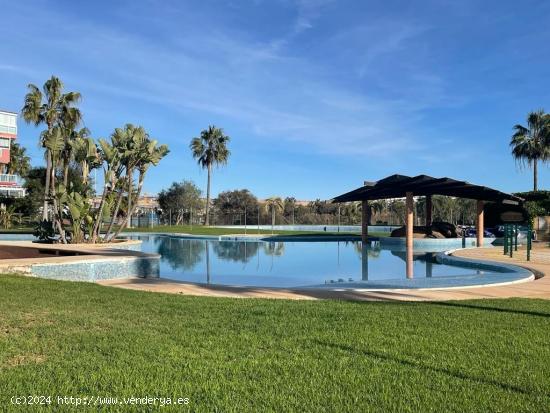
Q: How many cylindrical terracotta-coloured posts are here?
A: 4